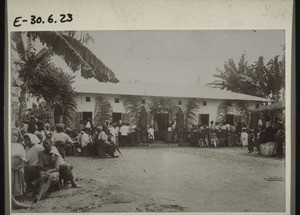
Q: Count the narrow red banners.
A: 0